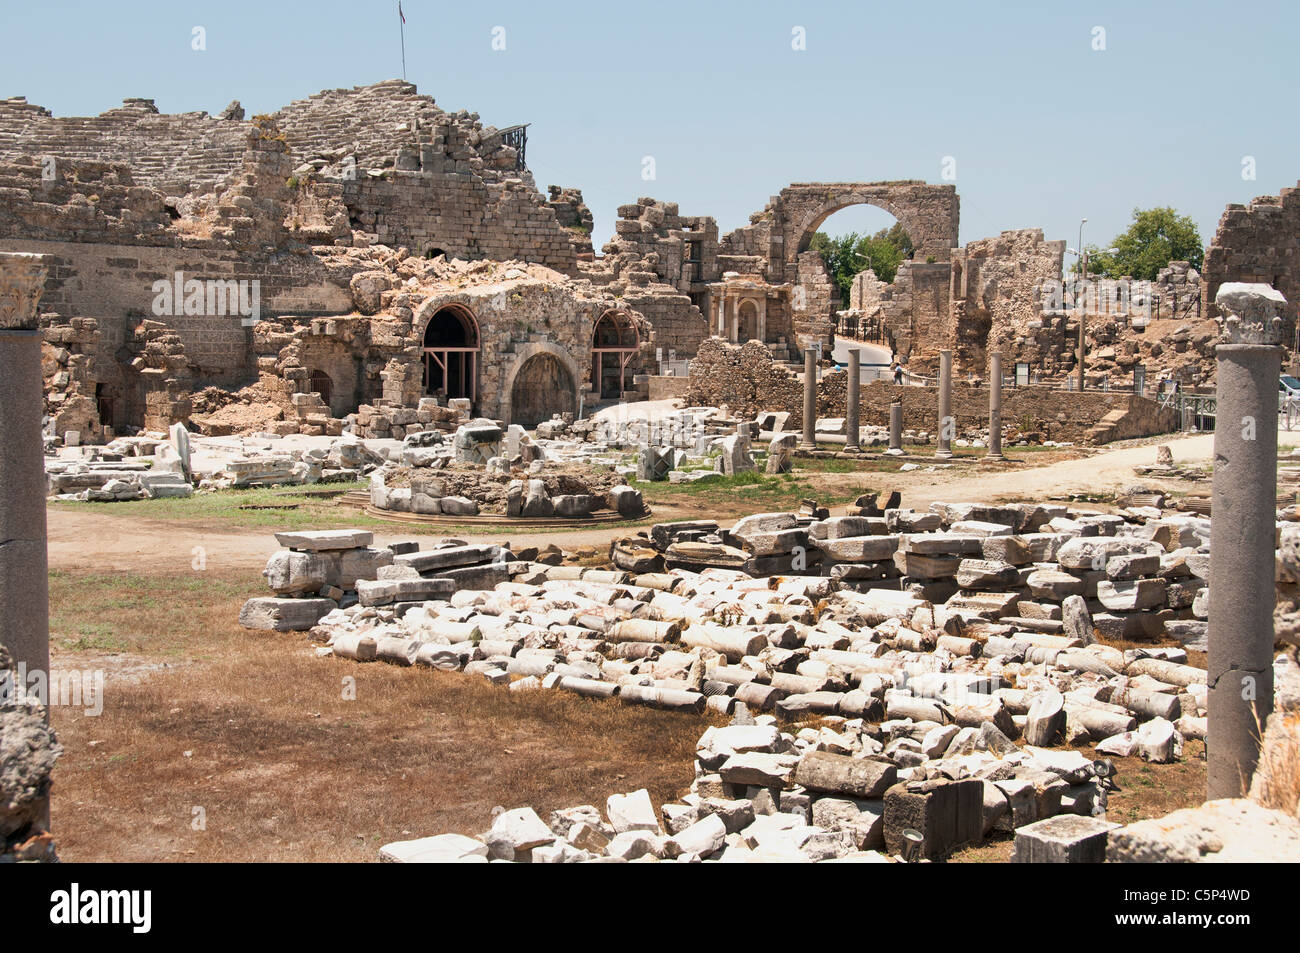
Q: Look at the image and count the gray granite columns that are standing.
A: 7